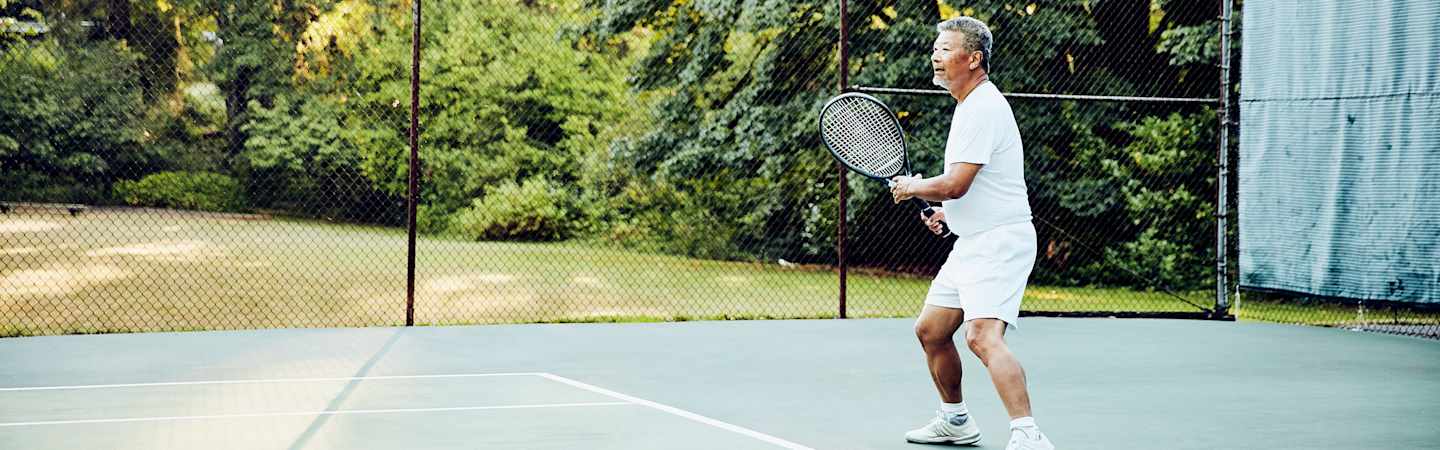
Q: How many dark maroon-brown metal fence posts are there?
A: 2